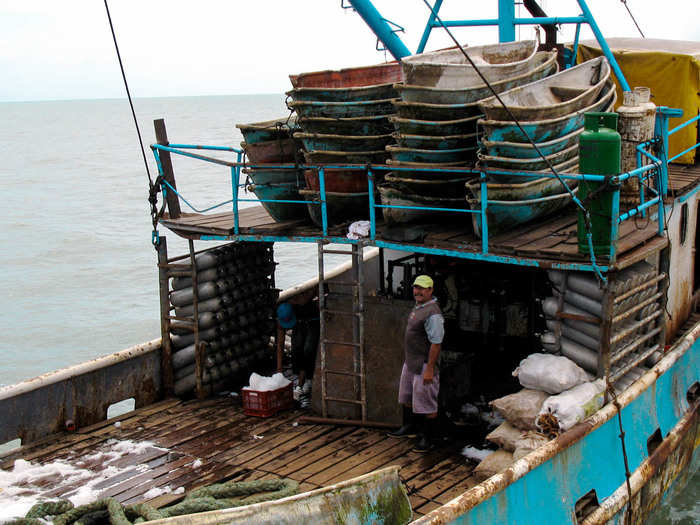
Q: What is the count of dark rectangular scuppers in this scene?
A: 3